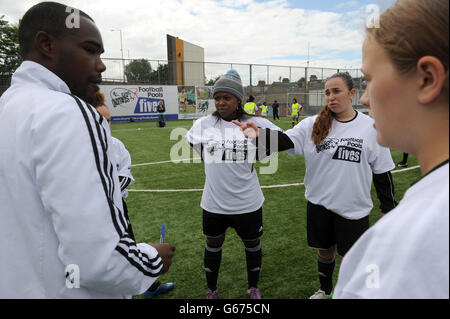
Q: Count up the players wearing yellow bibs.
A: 3